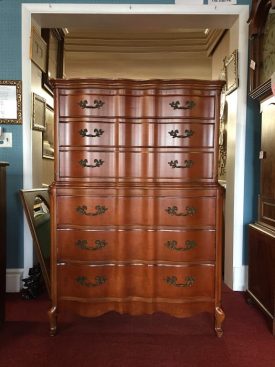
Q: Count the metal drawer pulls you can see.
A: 12